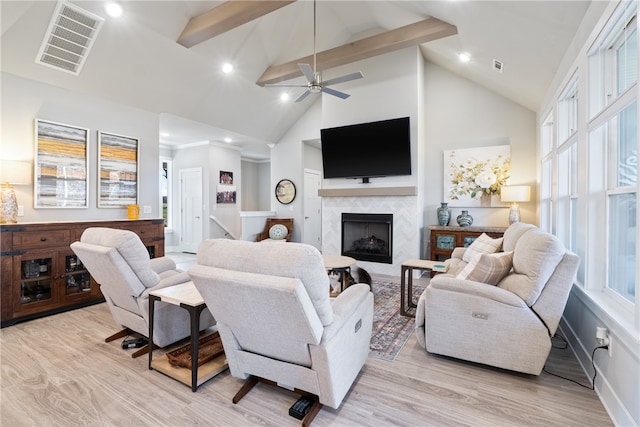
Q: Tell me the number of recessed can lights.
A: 6